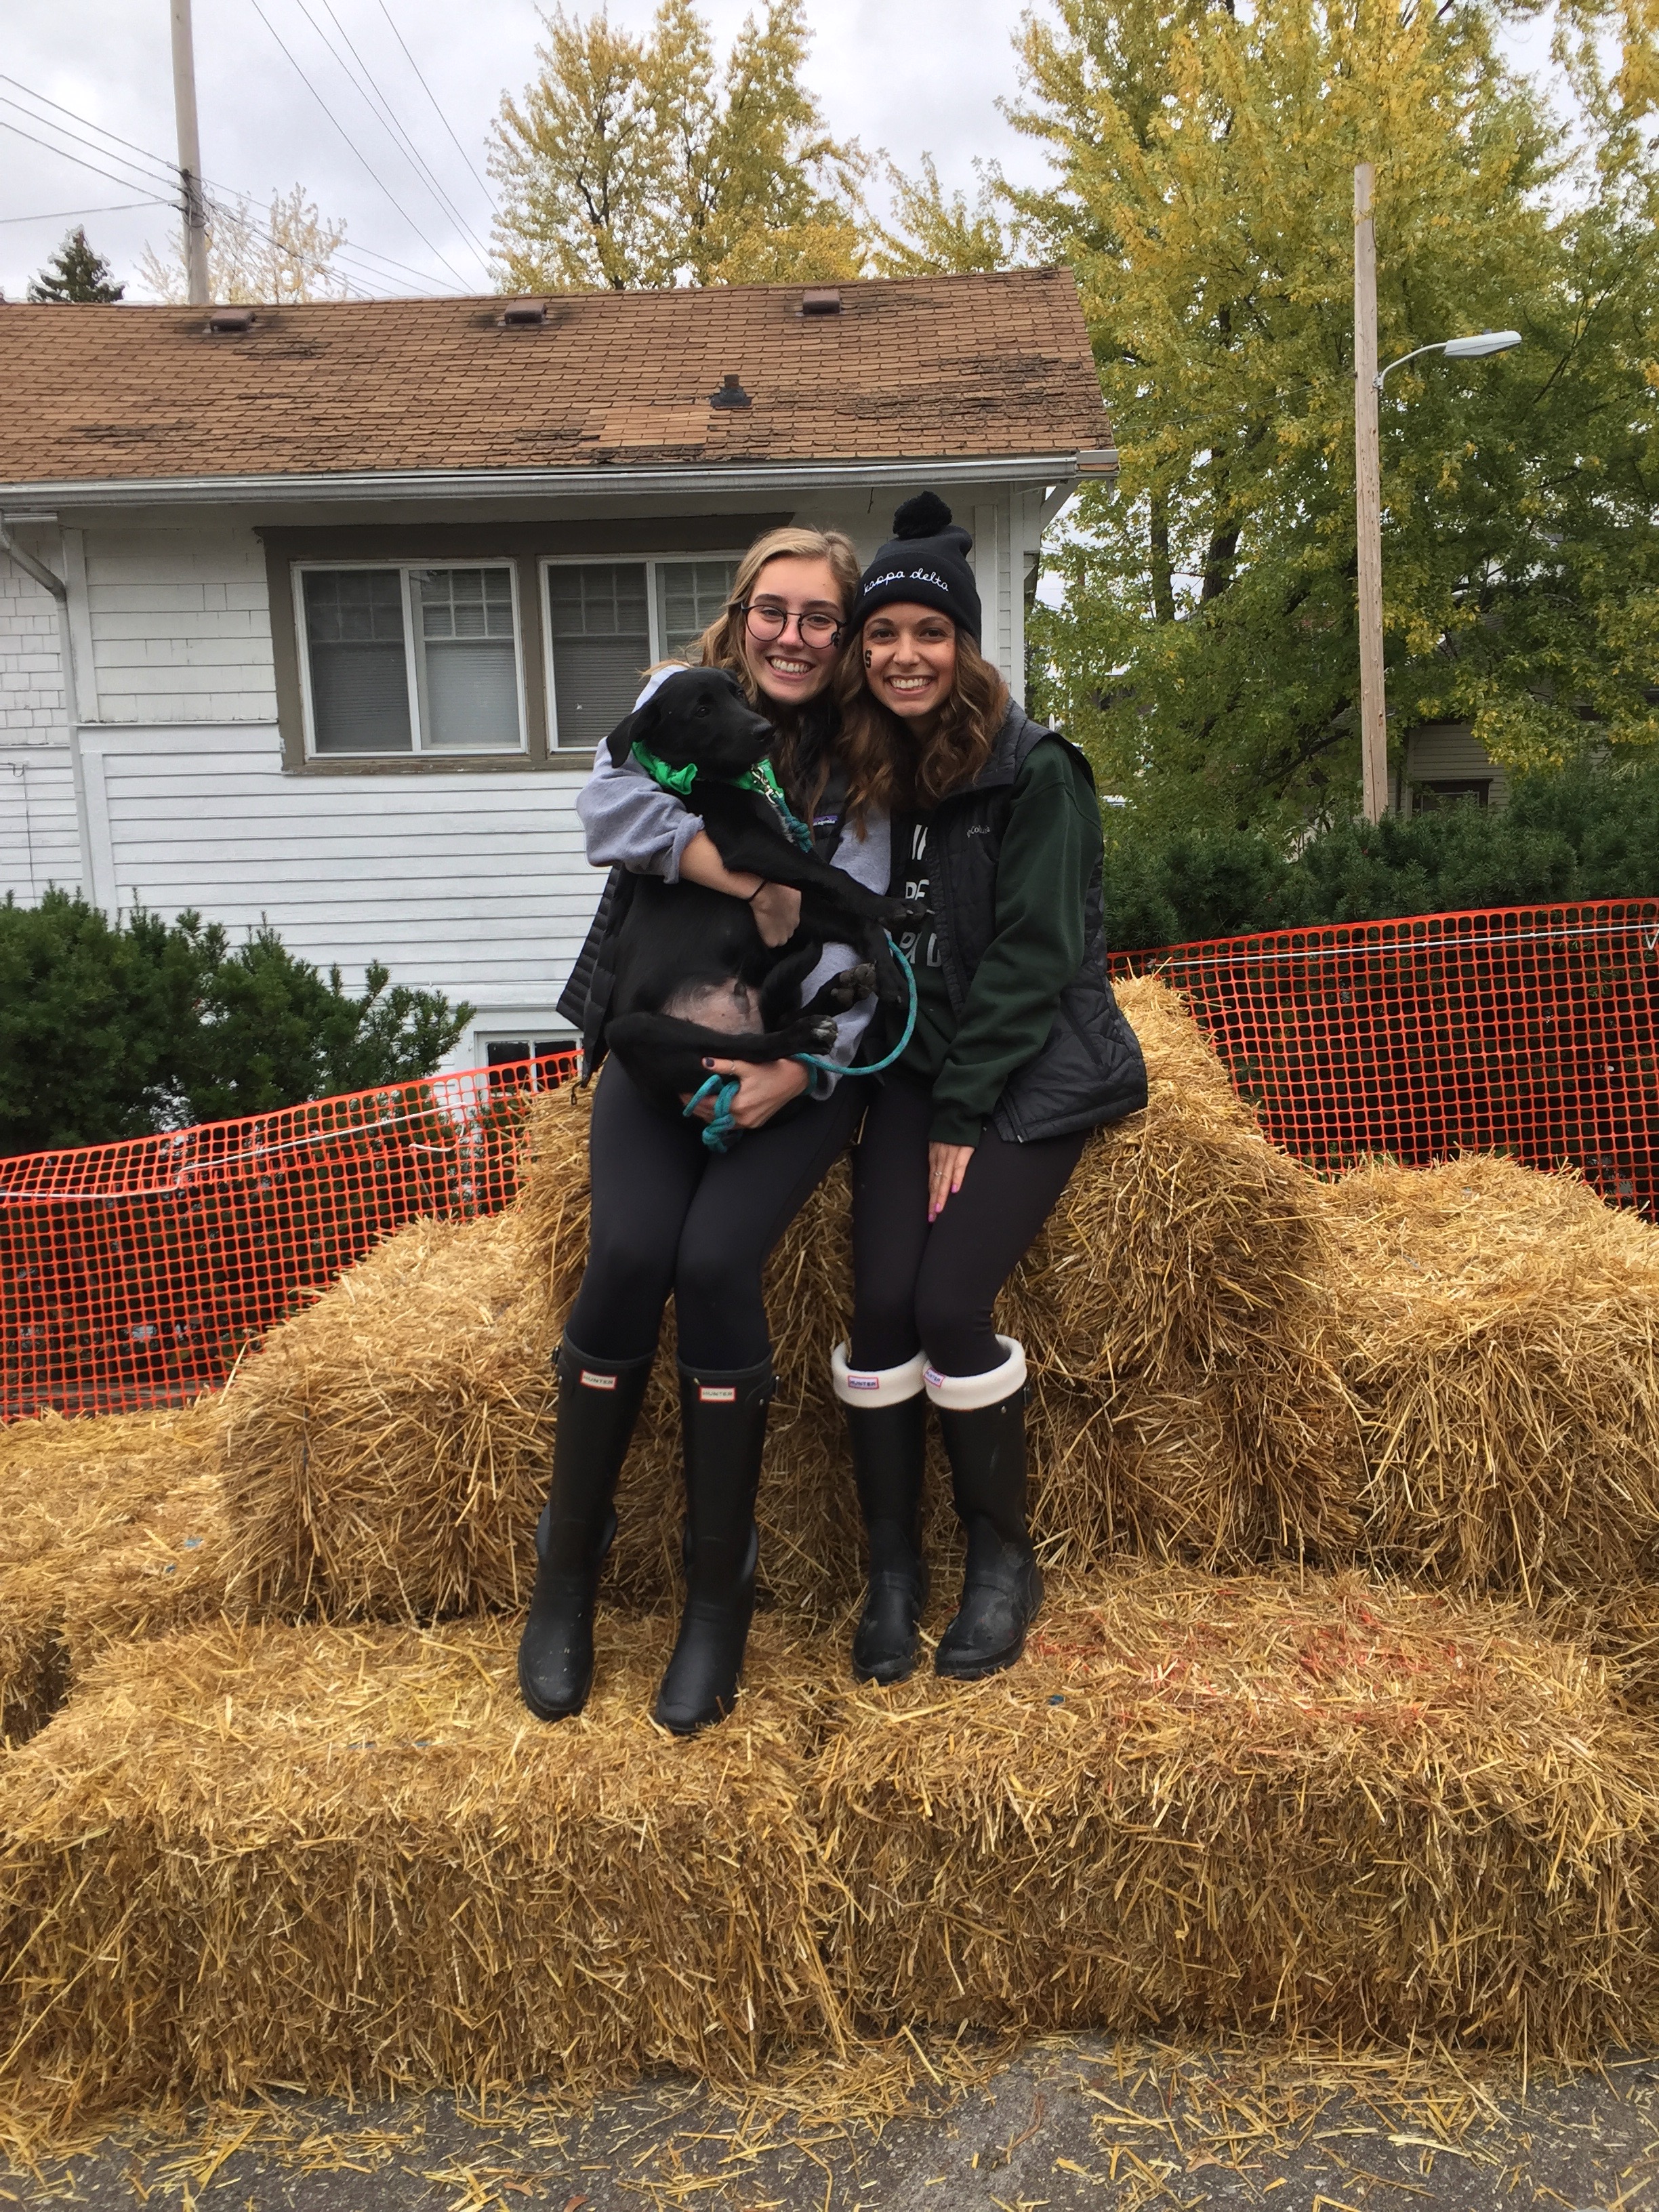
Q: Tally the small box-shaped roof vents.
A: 3